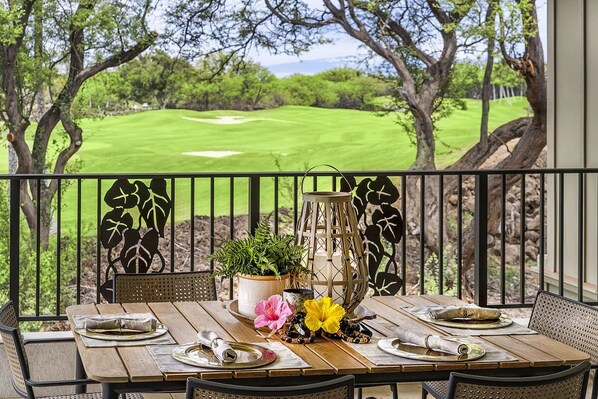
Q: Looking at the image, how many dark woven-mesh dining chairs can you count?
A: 5